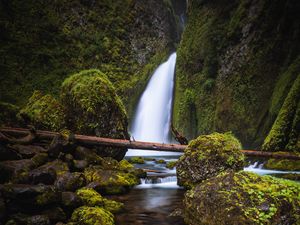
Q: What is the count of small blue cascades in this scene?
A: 2